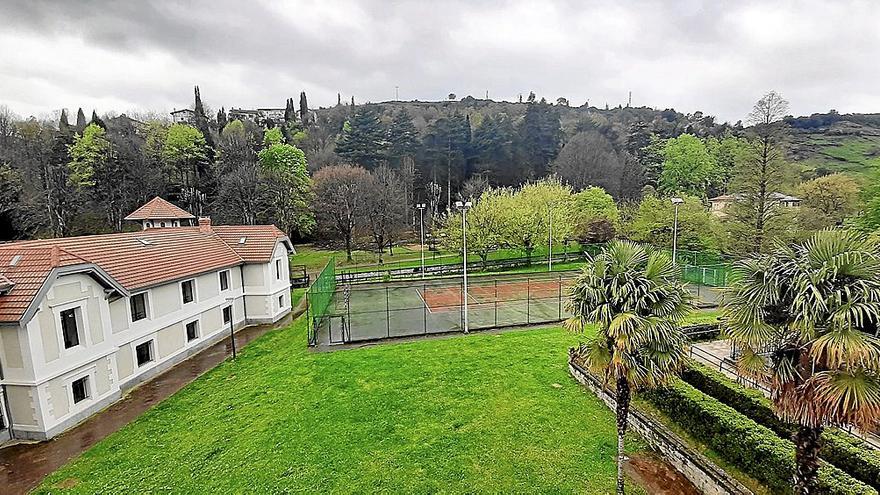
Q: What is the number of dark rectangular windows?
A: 10